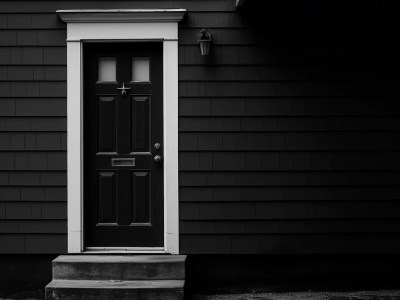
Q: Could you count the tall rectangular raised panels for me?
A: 4